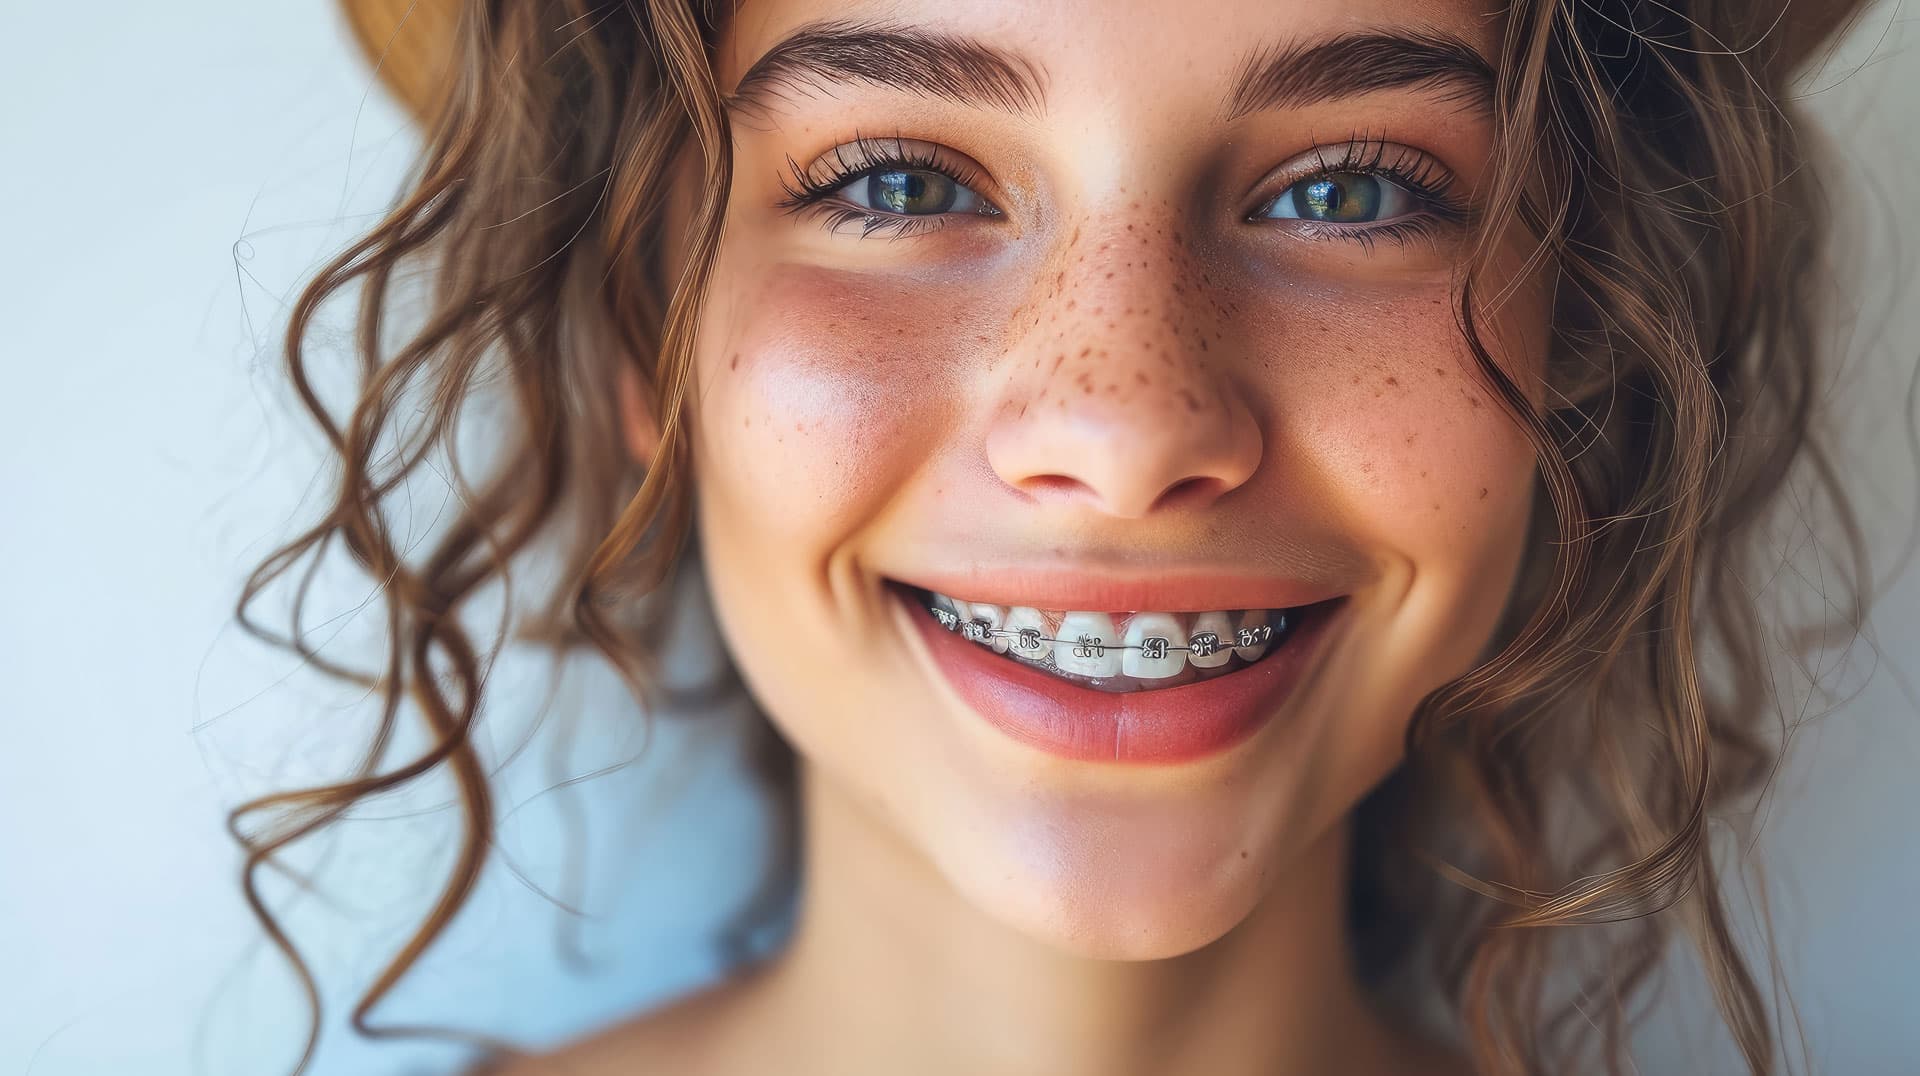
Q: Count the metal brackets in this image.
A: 7